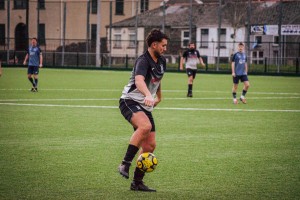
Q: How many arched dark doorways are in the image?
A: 1